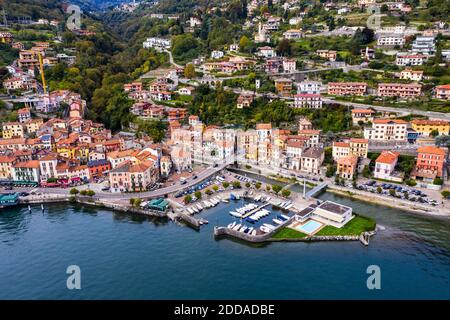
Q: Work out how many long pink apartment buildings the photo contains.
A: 2